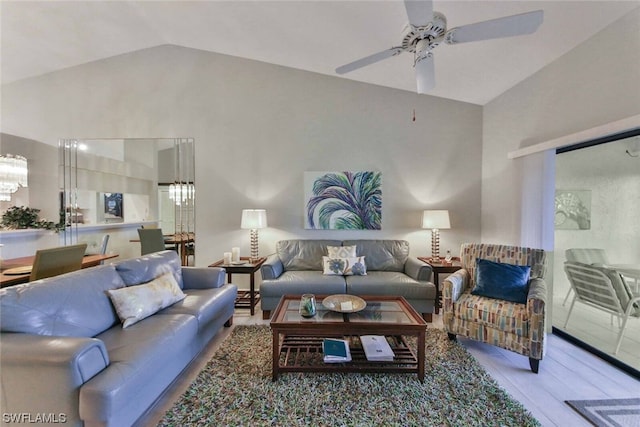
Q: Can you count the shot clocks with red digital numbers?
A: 0